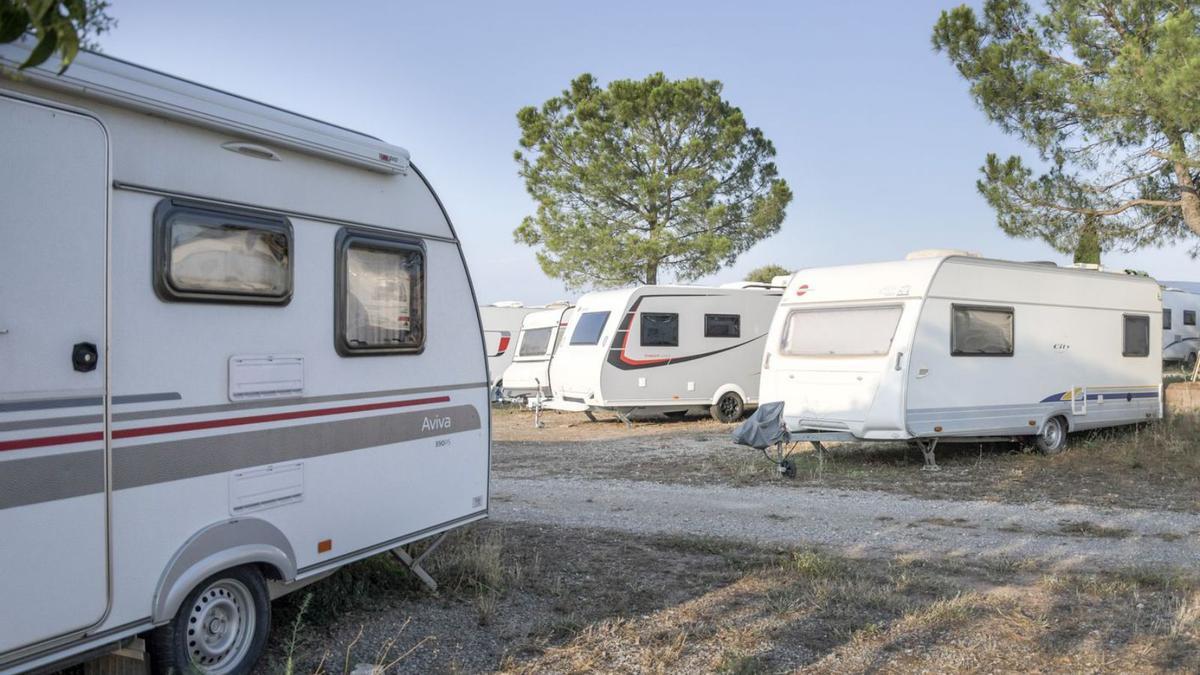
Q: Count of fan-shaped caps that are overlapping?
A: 0